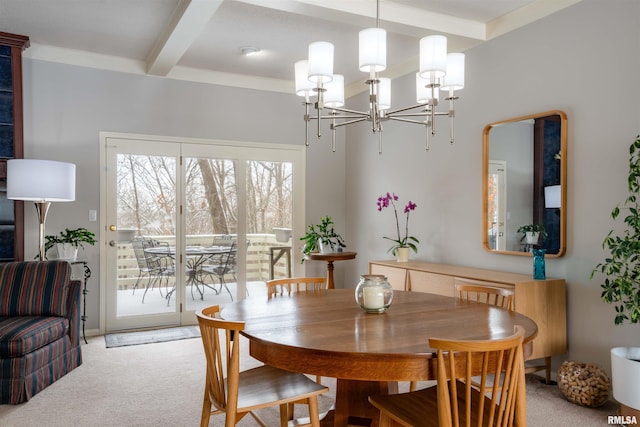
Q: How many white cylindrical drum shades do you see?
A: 9